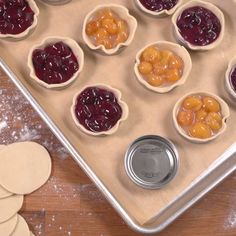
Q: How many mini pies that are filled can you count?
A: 9